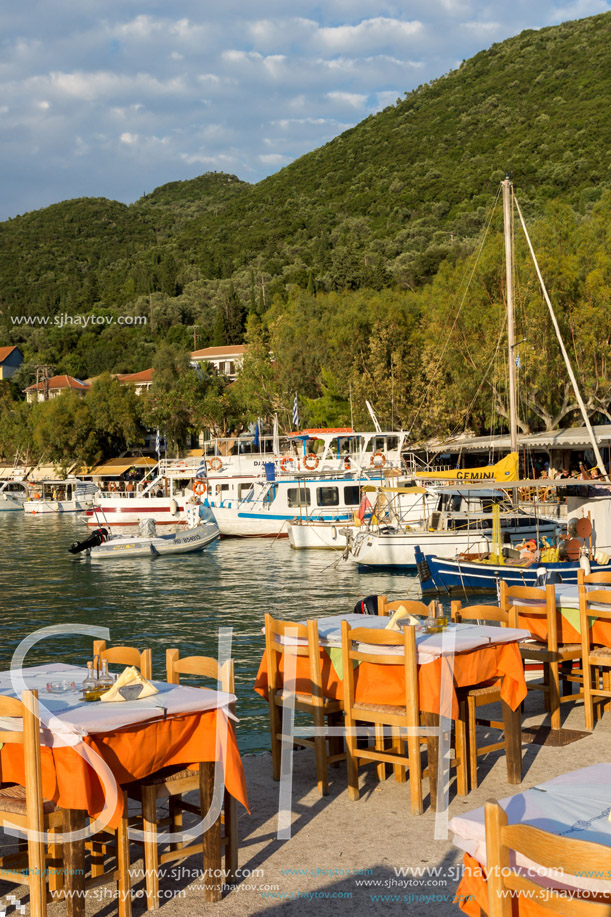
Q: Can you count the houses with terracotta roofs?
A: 4